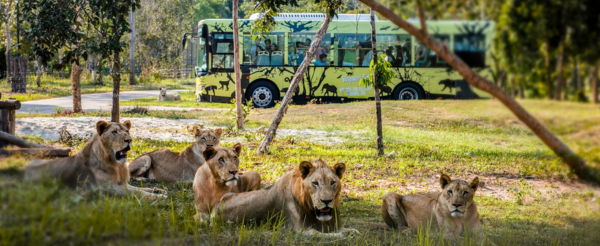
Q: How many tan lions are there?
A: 5